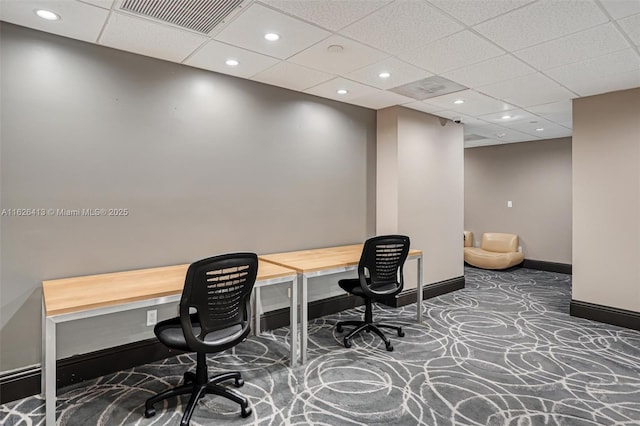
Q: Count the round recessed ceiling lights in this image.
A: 8